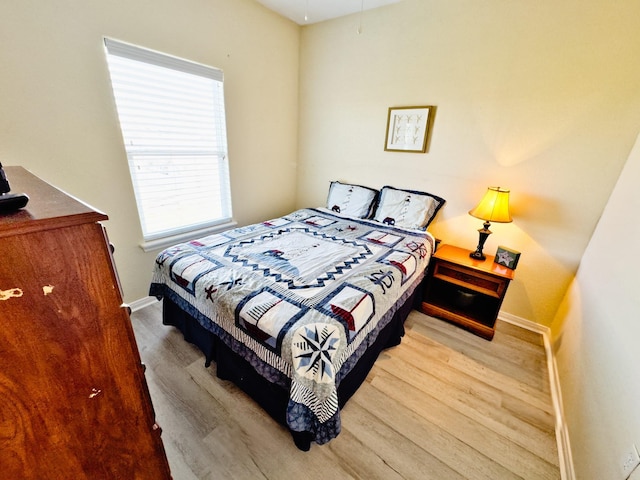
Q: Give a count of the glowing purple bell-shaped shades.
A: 0